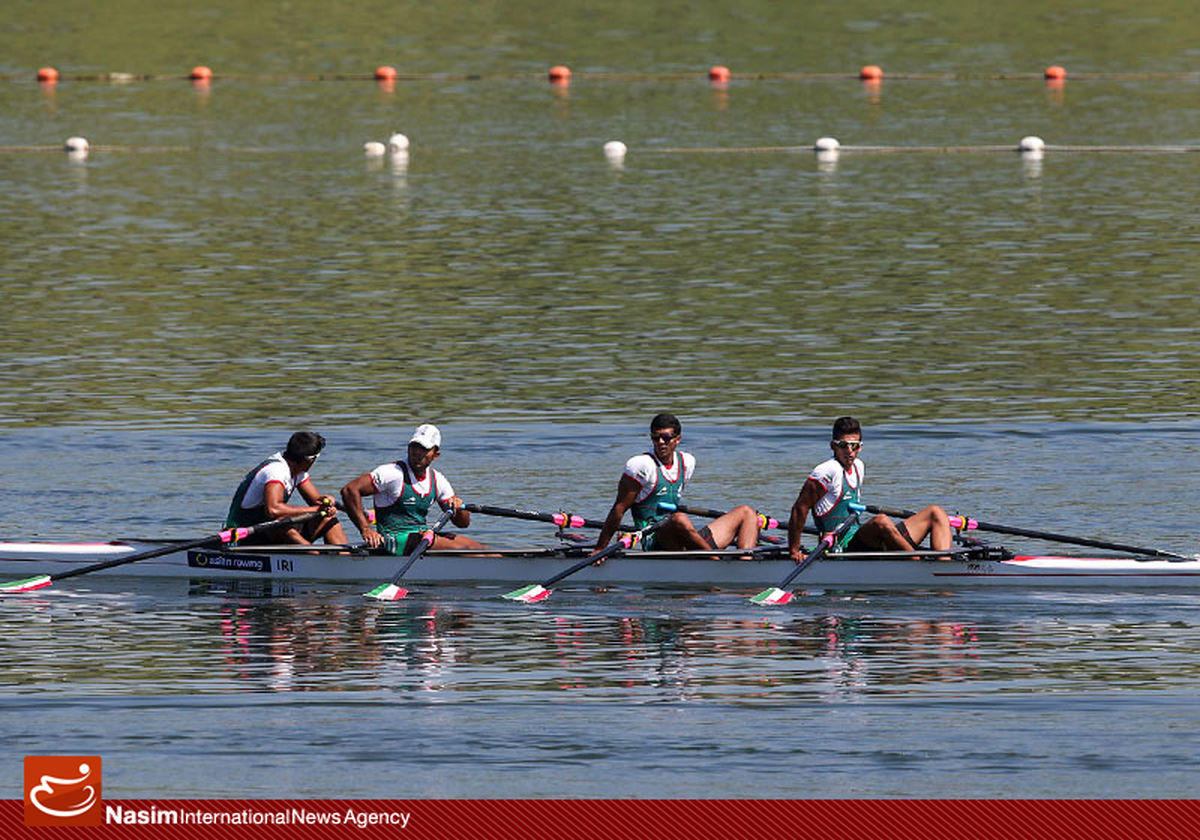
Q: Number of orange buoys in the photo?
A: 7